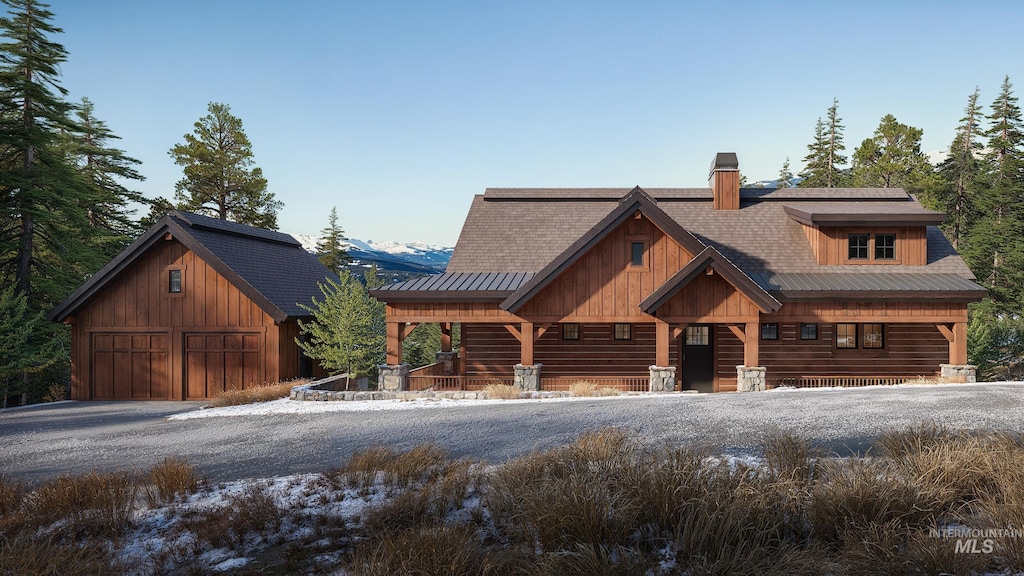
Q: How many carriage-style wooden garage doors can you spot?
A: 2